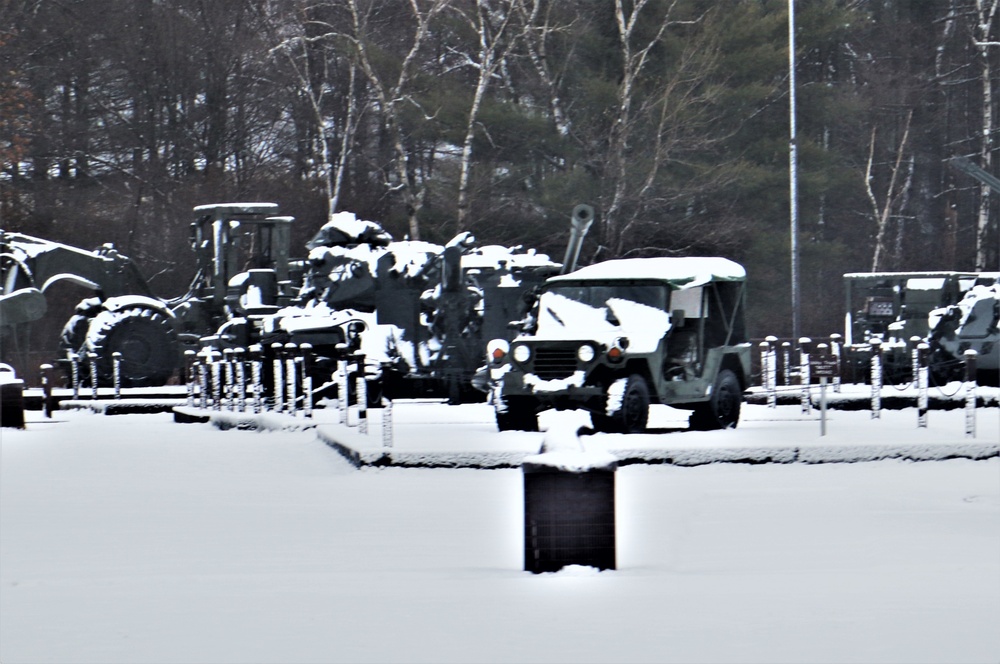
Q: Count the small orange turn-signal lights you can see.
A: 2